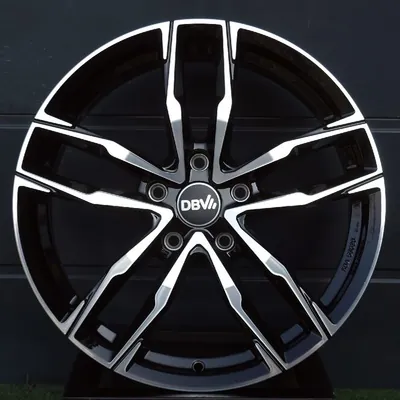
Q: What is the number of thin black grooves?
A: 10